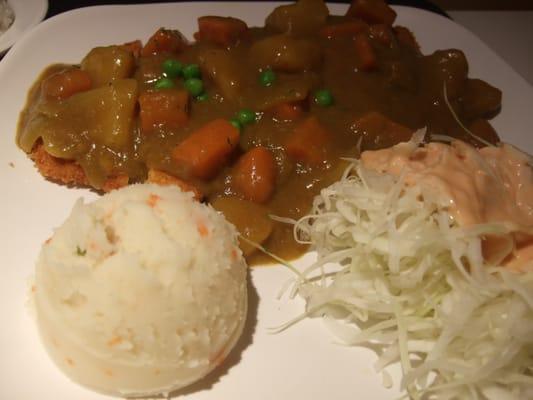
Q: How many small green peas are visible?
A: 9